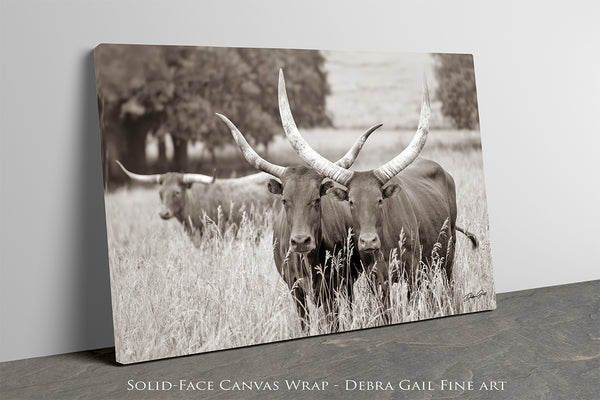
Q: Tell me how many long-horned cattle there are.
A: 3